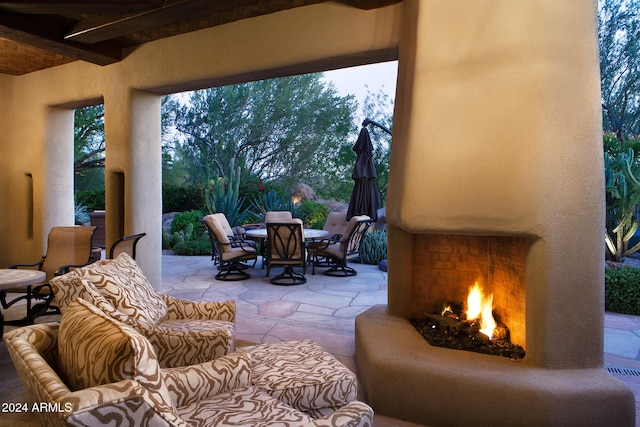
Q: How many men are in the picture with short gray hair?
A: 0